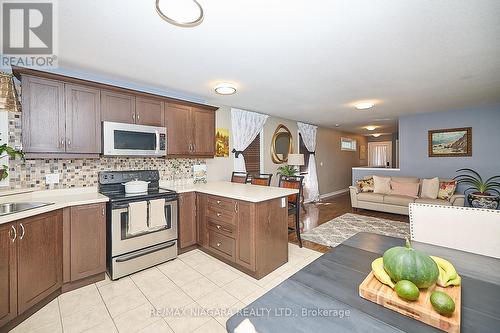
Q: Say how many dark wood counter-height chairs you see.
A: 3